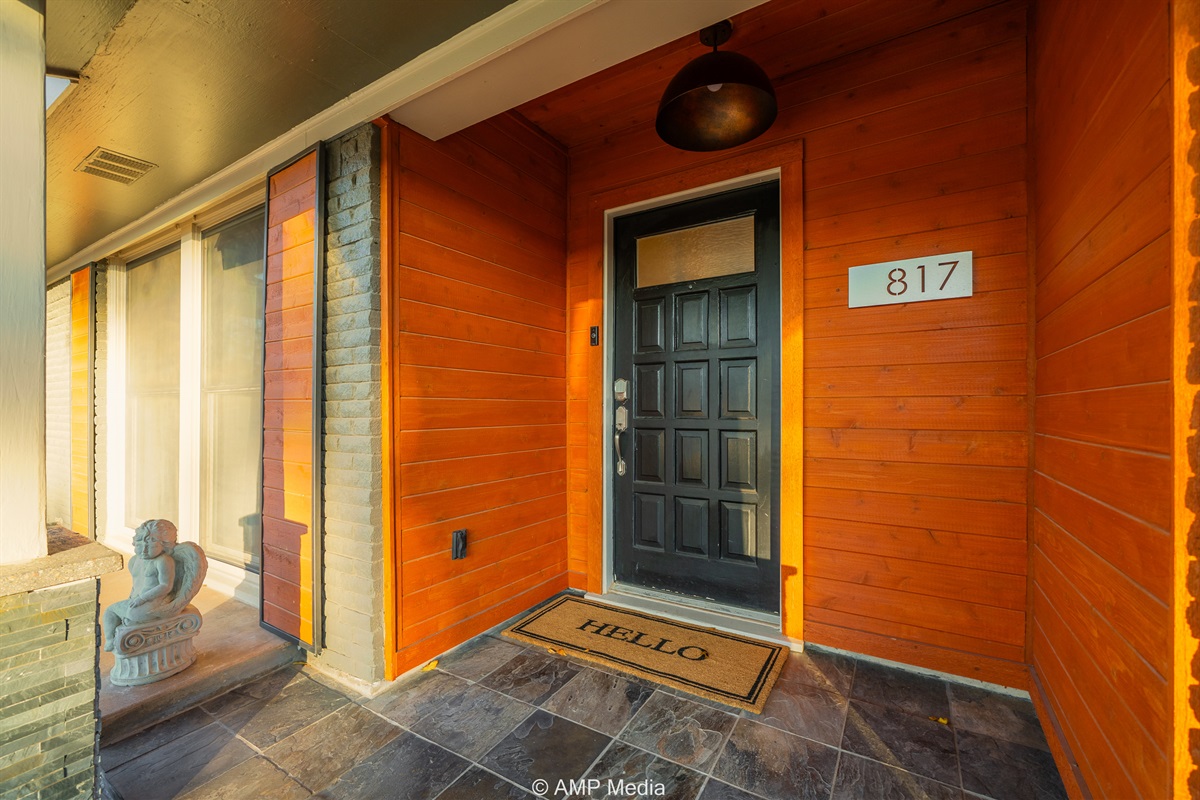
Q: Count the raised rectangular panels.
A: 12